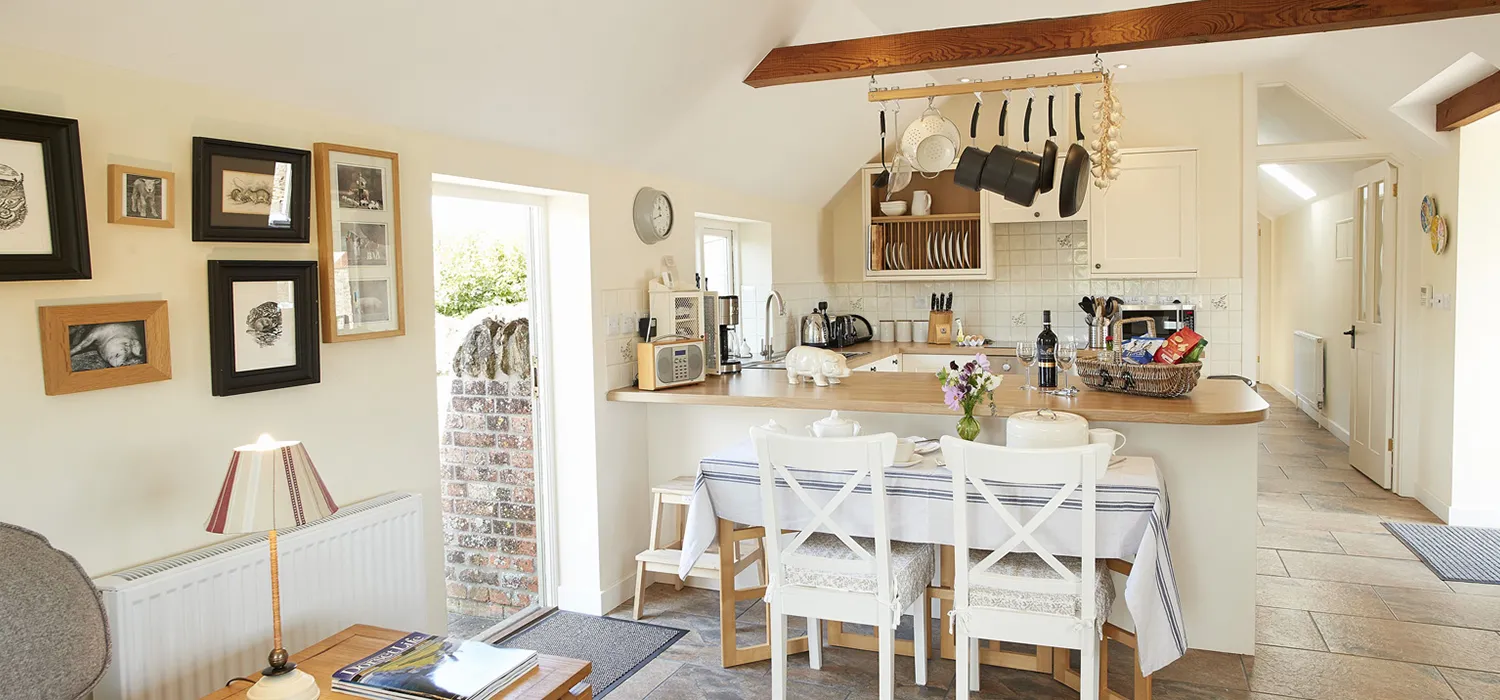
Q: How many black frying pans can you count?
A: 2